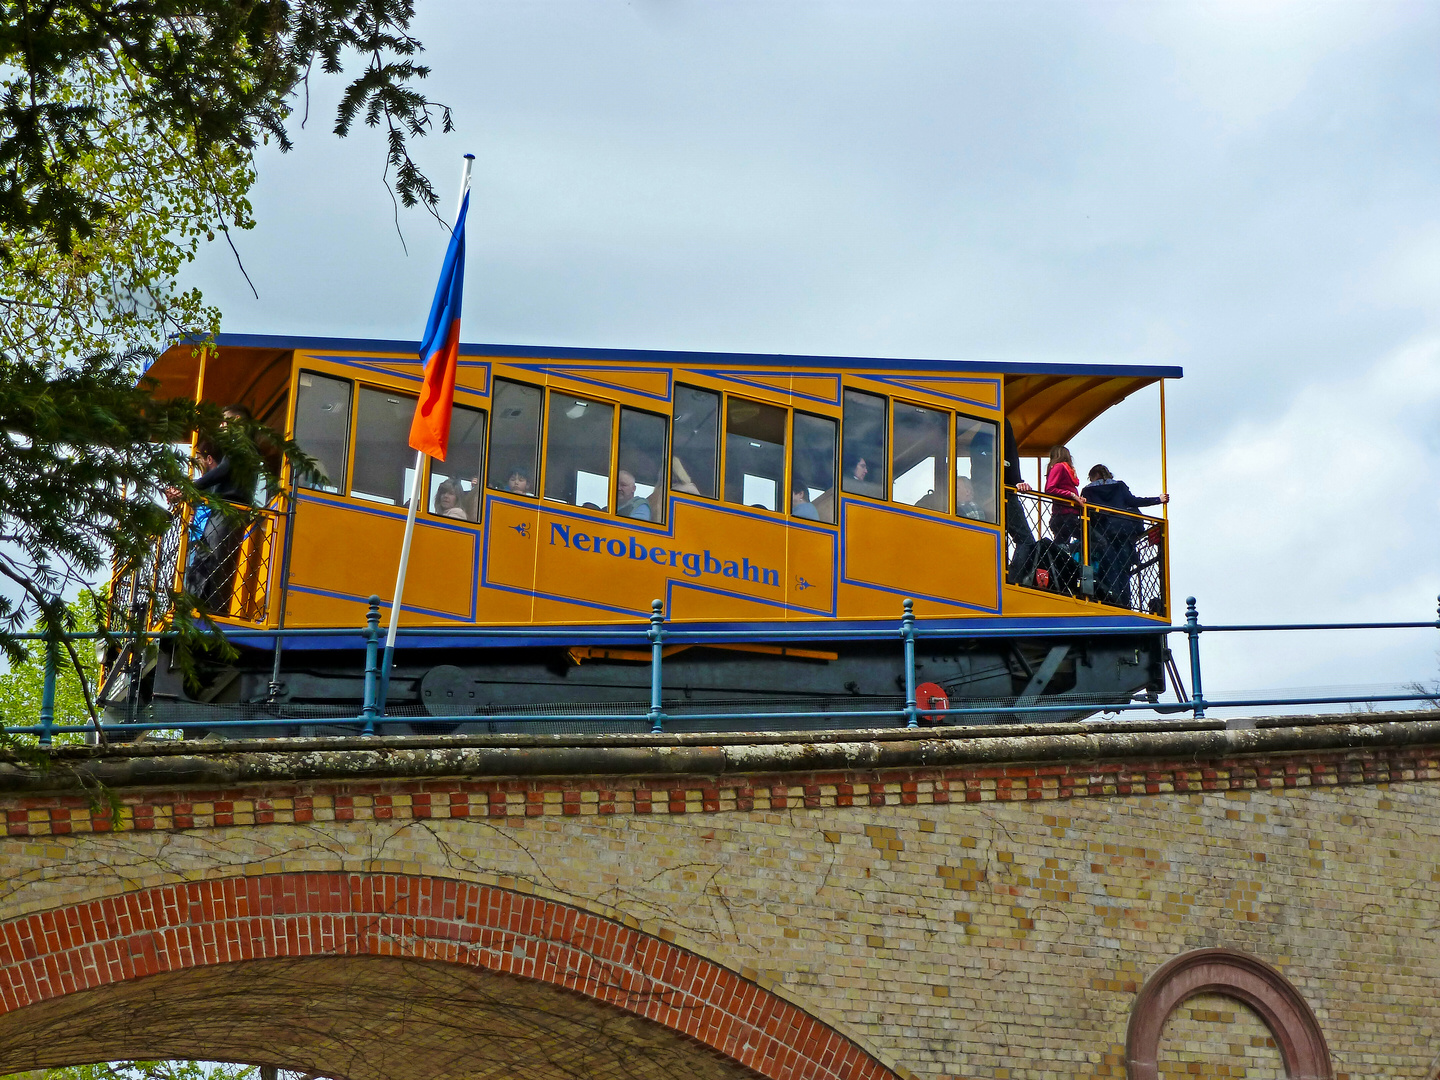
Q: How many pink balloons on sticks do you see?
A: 0